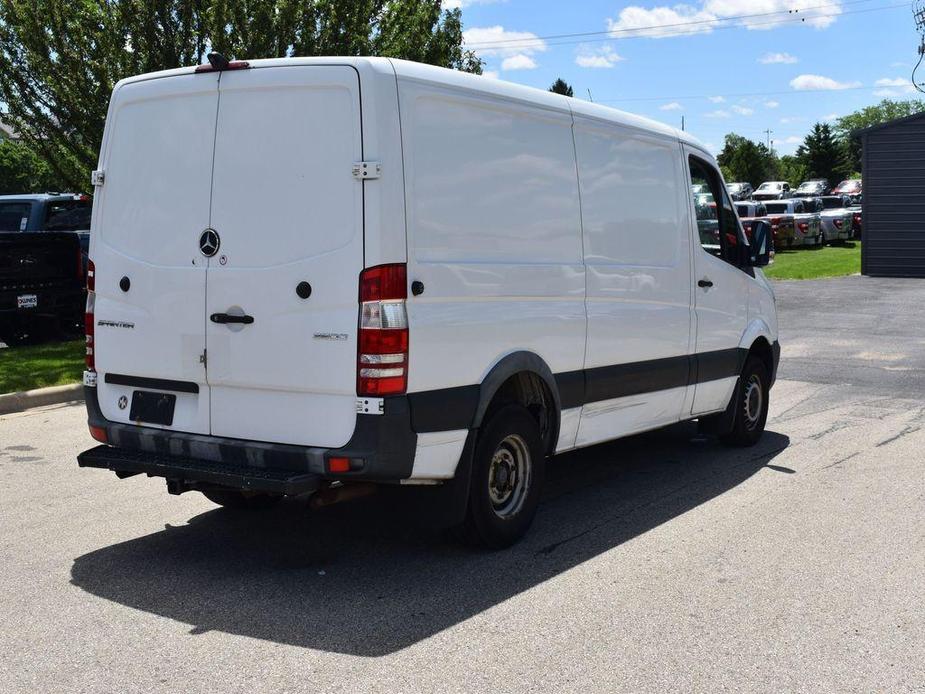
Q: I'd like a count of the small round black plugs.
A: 3